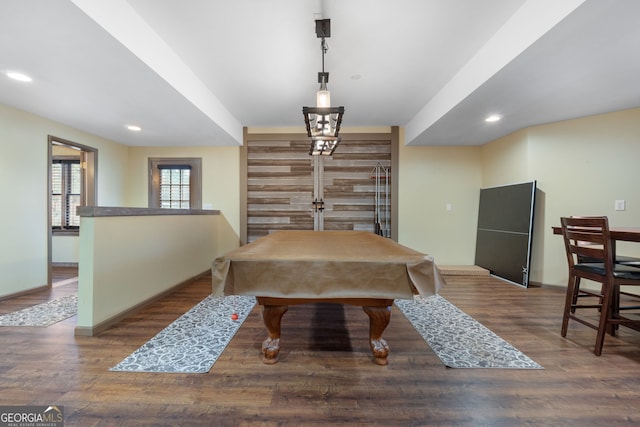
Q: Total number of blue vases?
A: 0